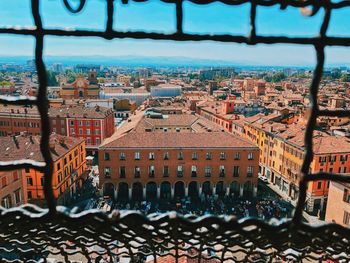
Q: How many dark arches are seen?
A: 11